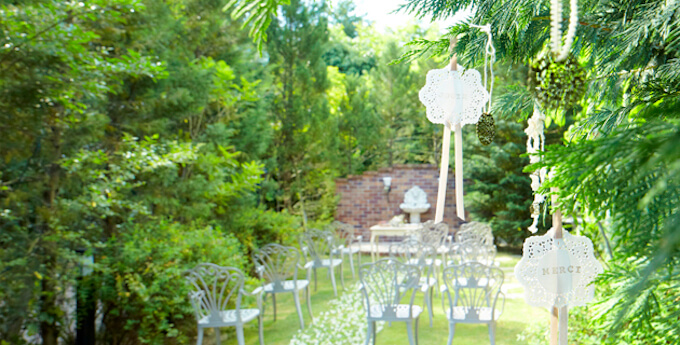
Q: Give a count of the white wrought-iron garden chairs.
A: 12